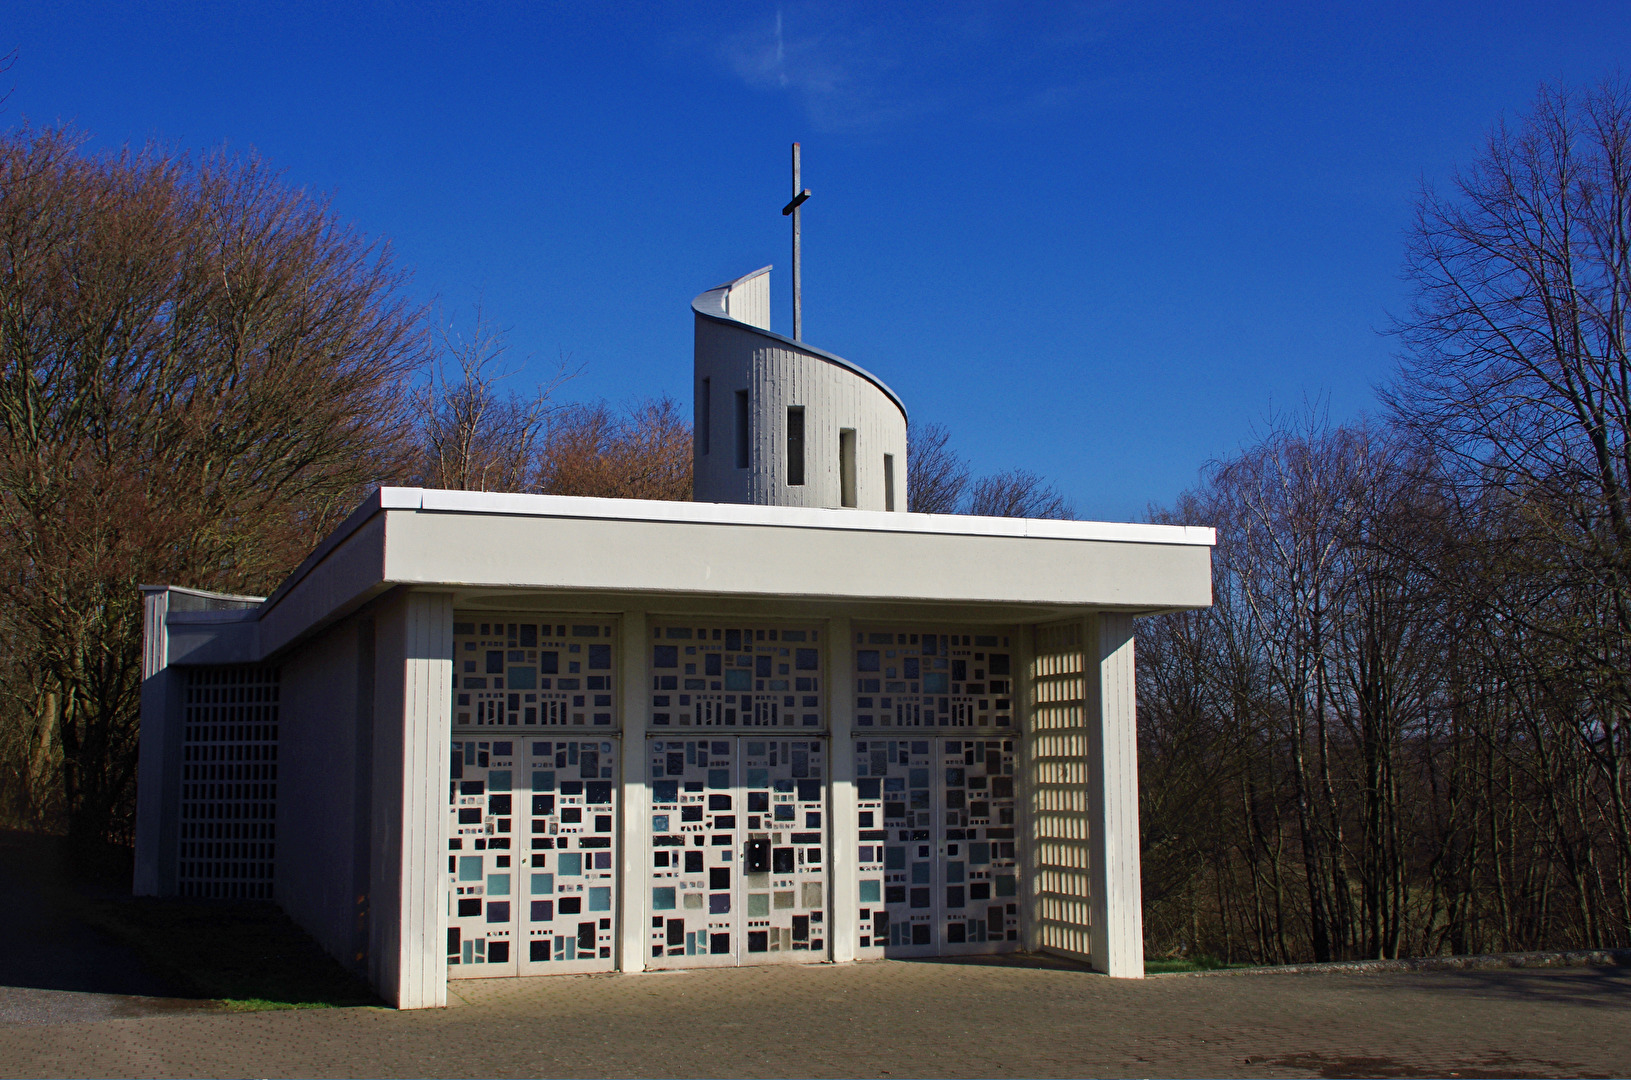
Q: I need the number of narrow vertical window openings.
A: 5